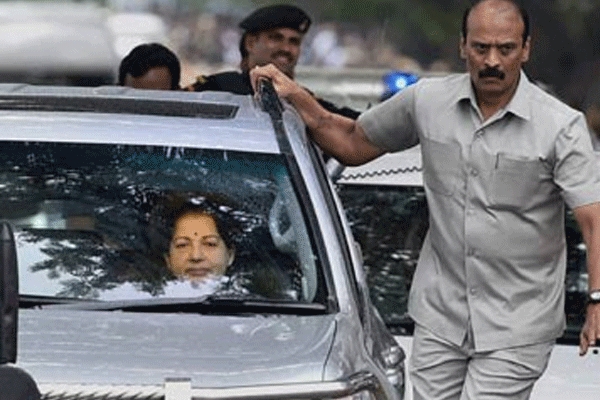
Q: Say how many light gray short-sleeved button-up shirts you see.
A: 1